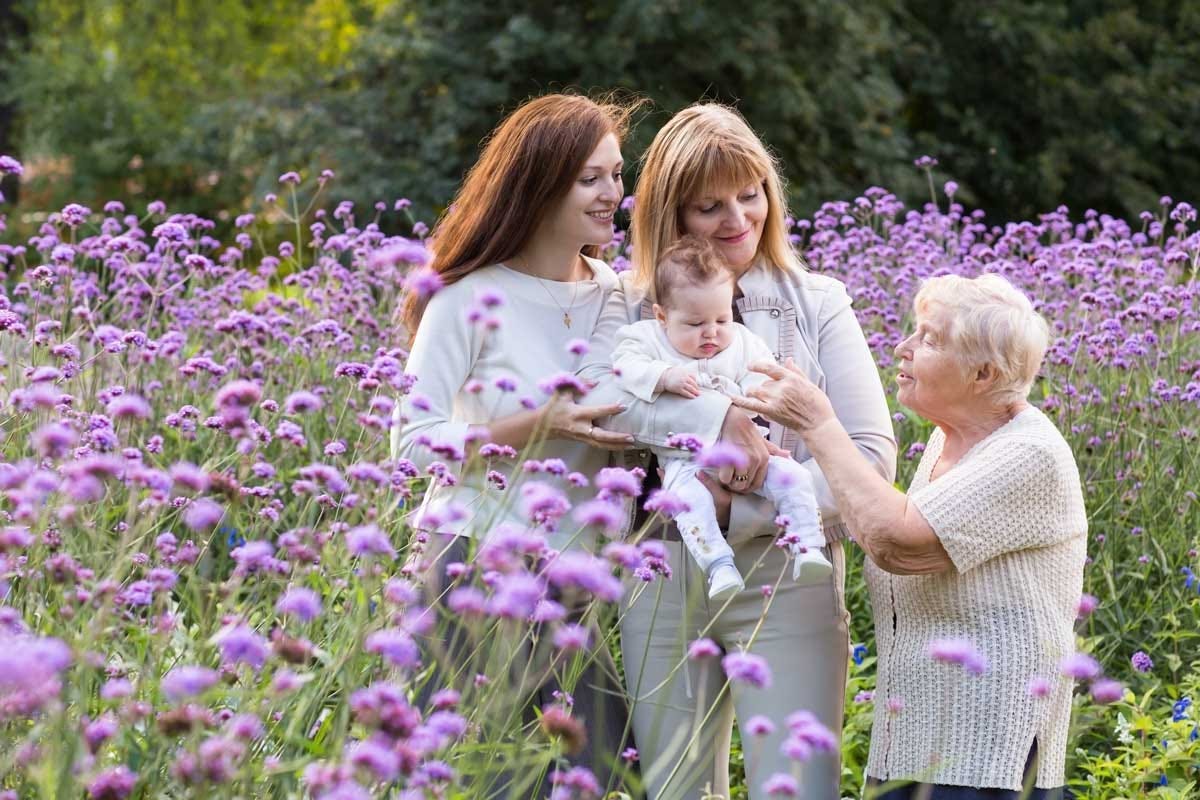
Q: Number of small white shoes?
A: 2